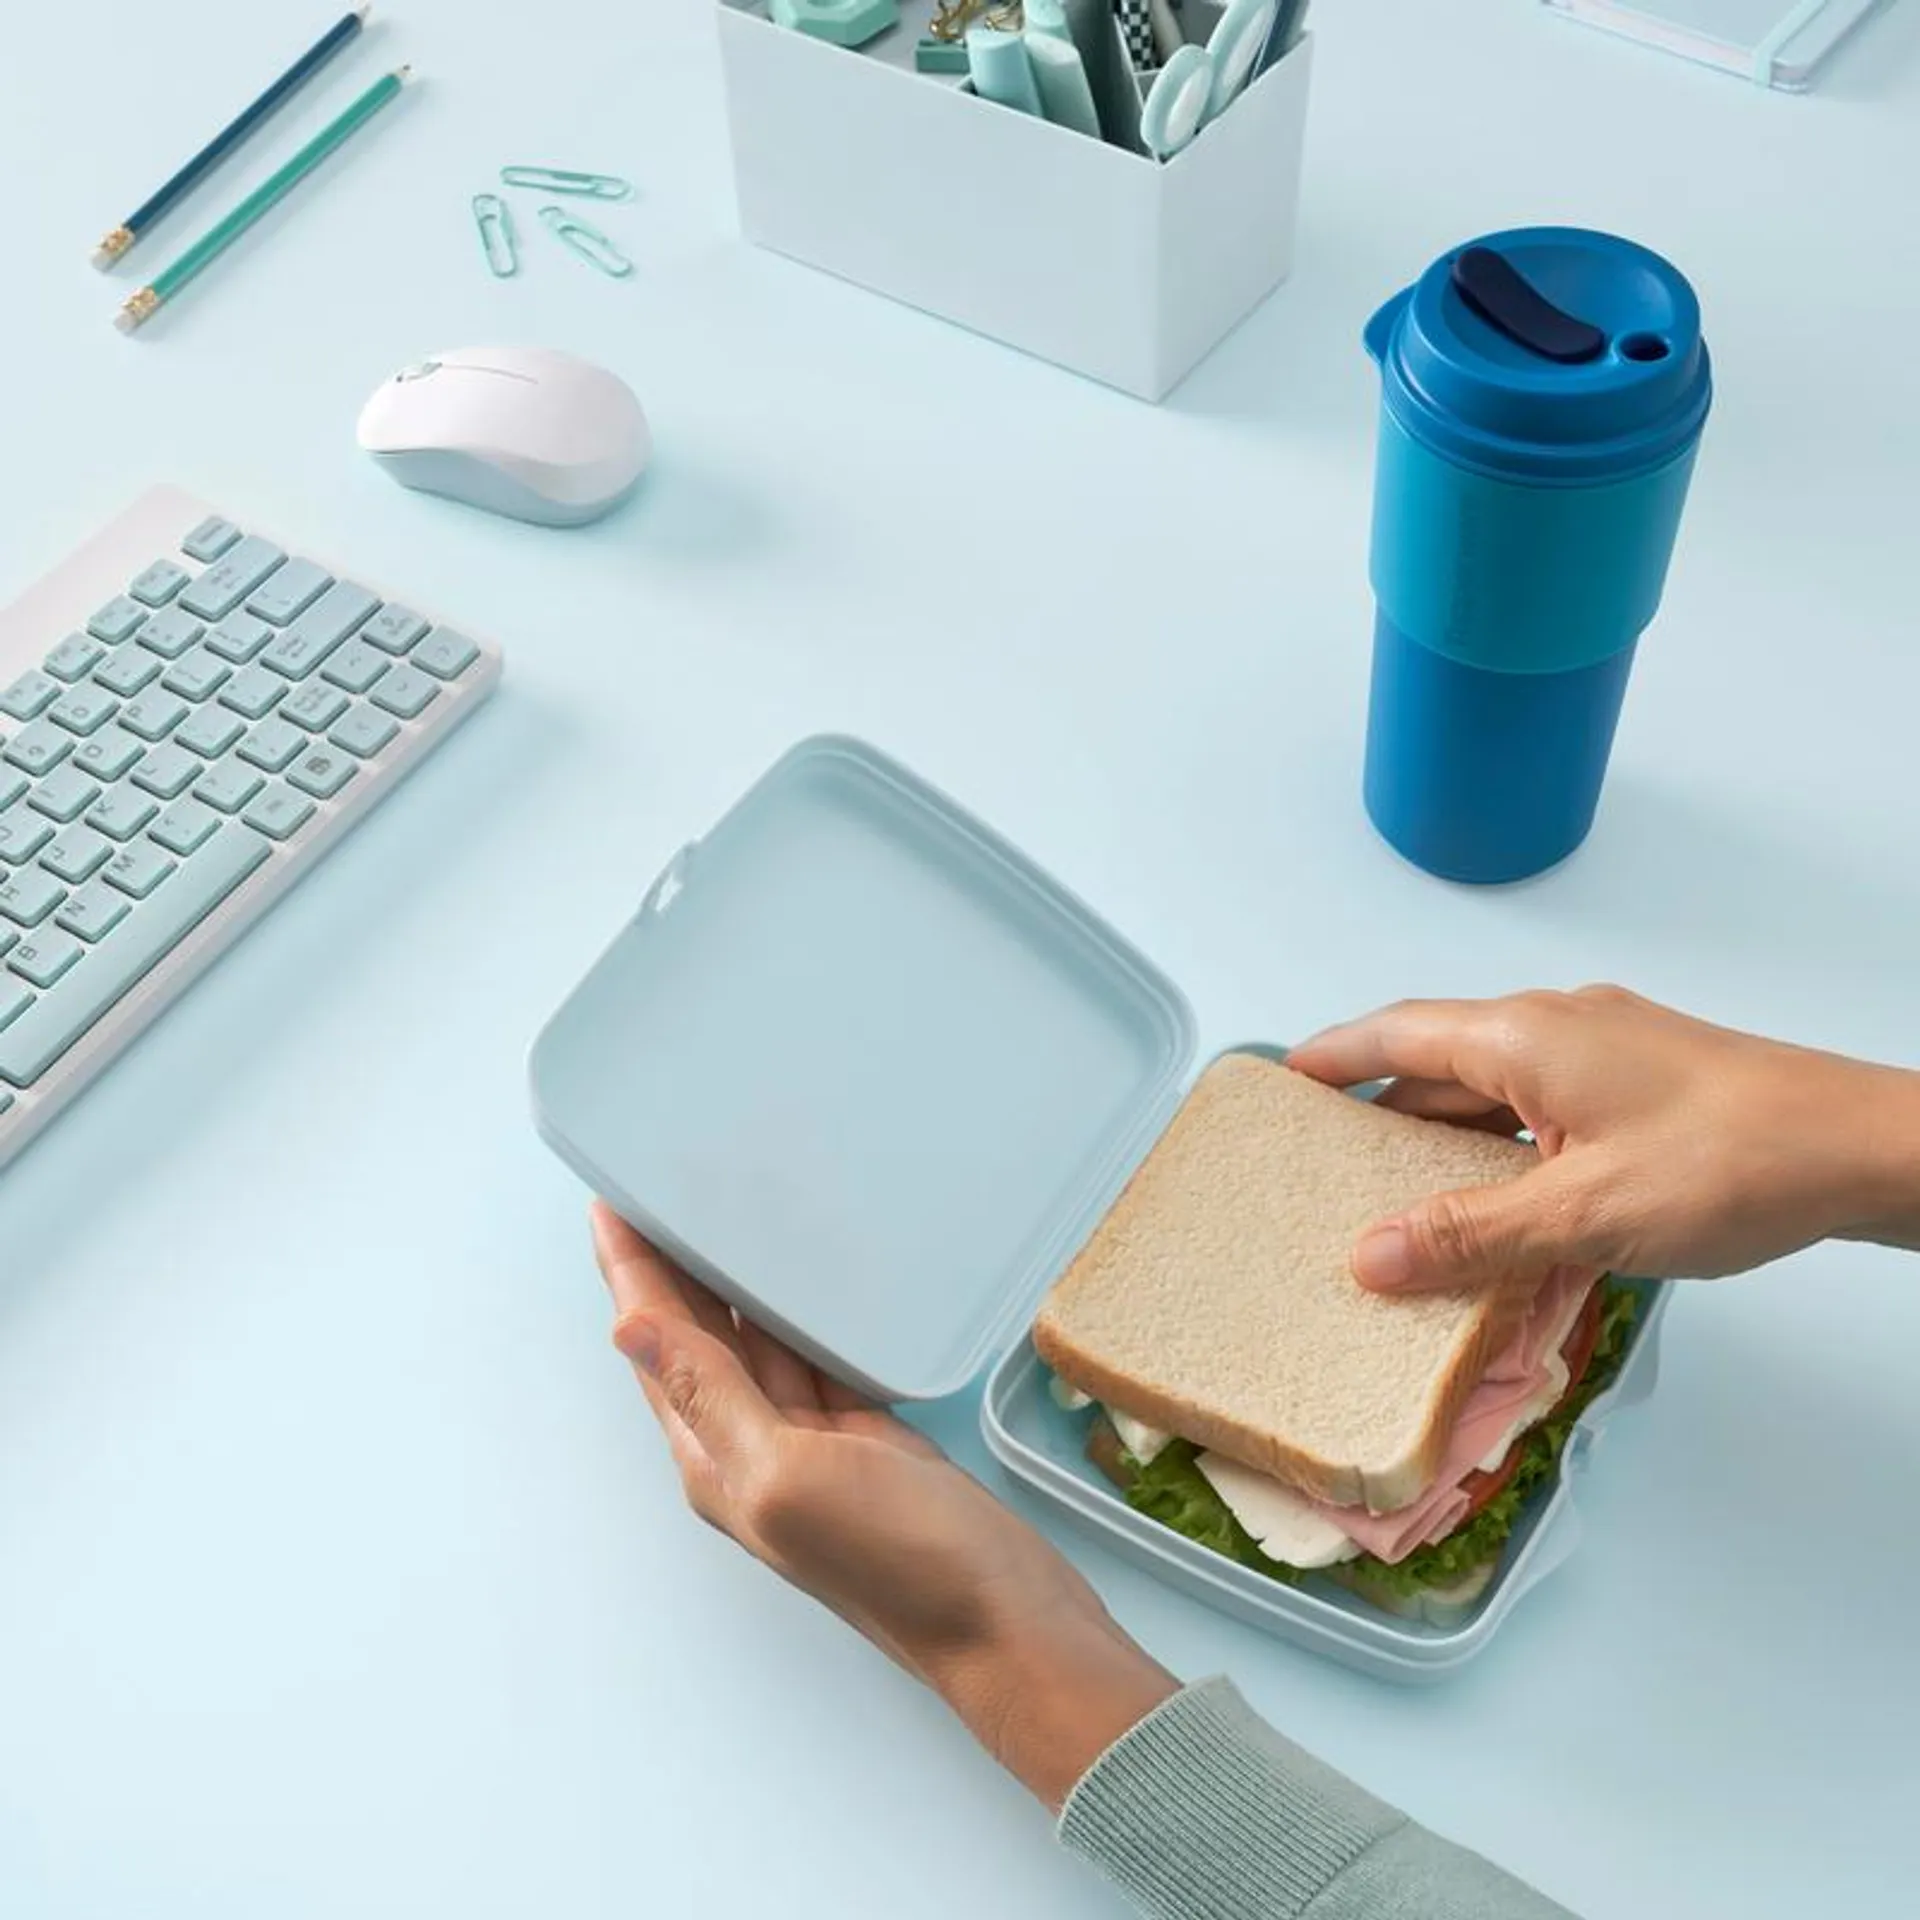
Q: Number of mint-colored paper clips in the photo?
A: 3